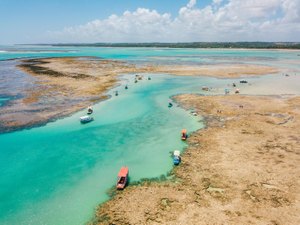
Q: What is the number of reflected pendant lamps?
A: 0